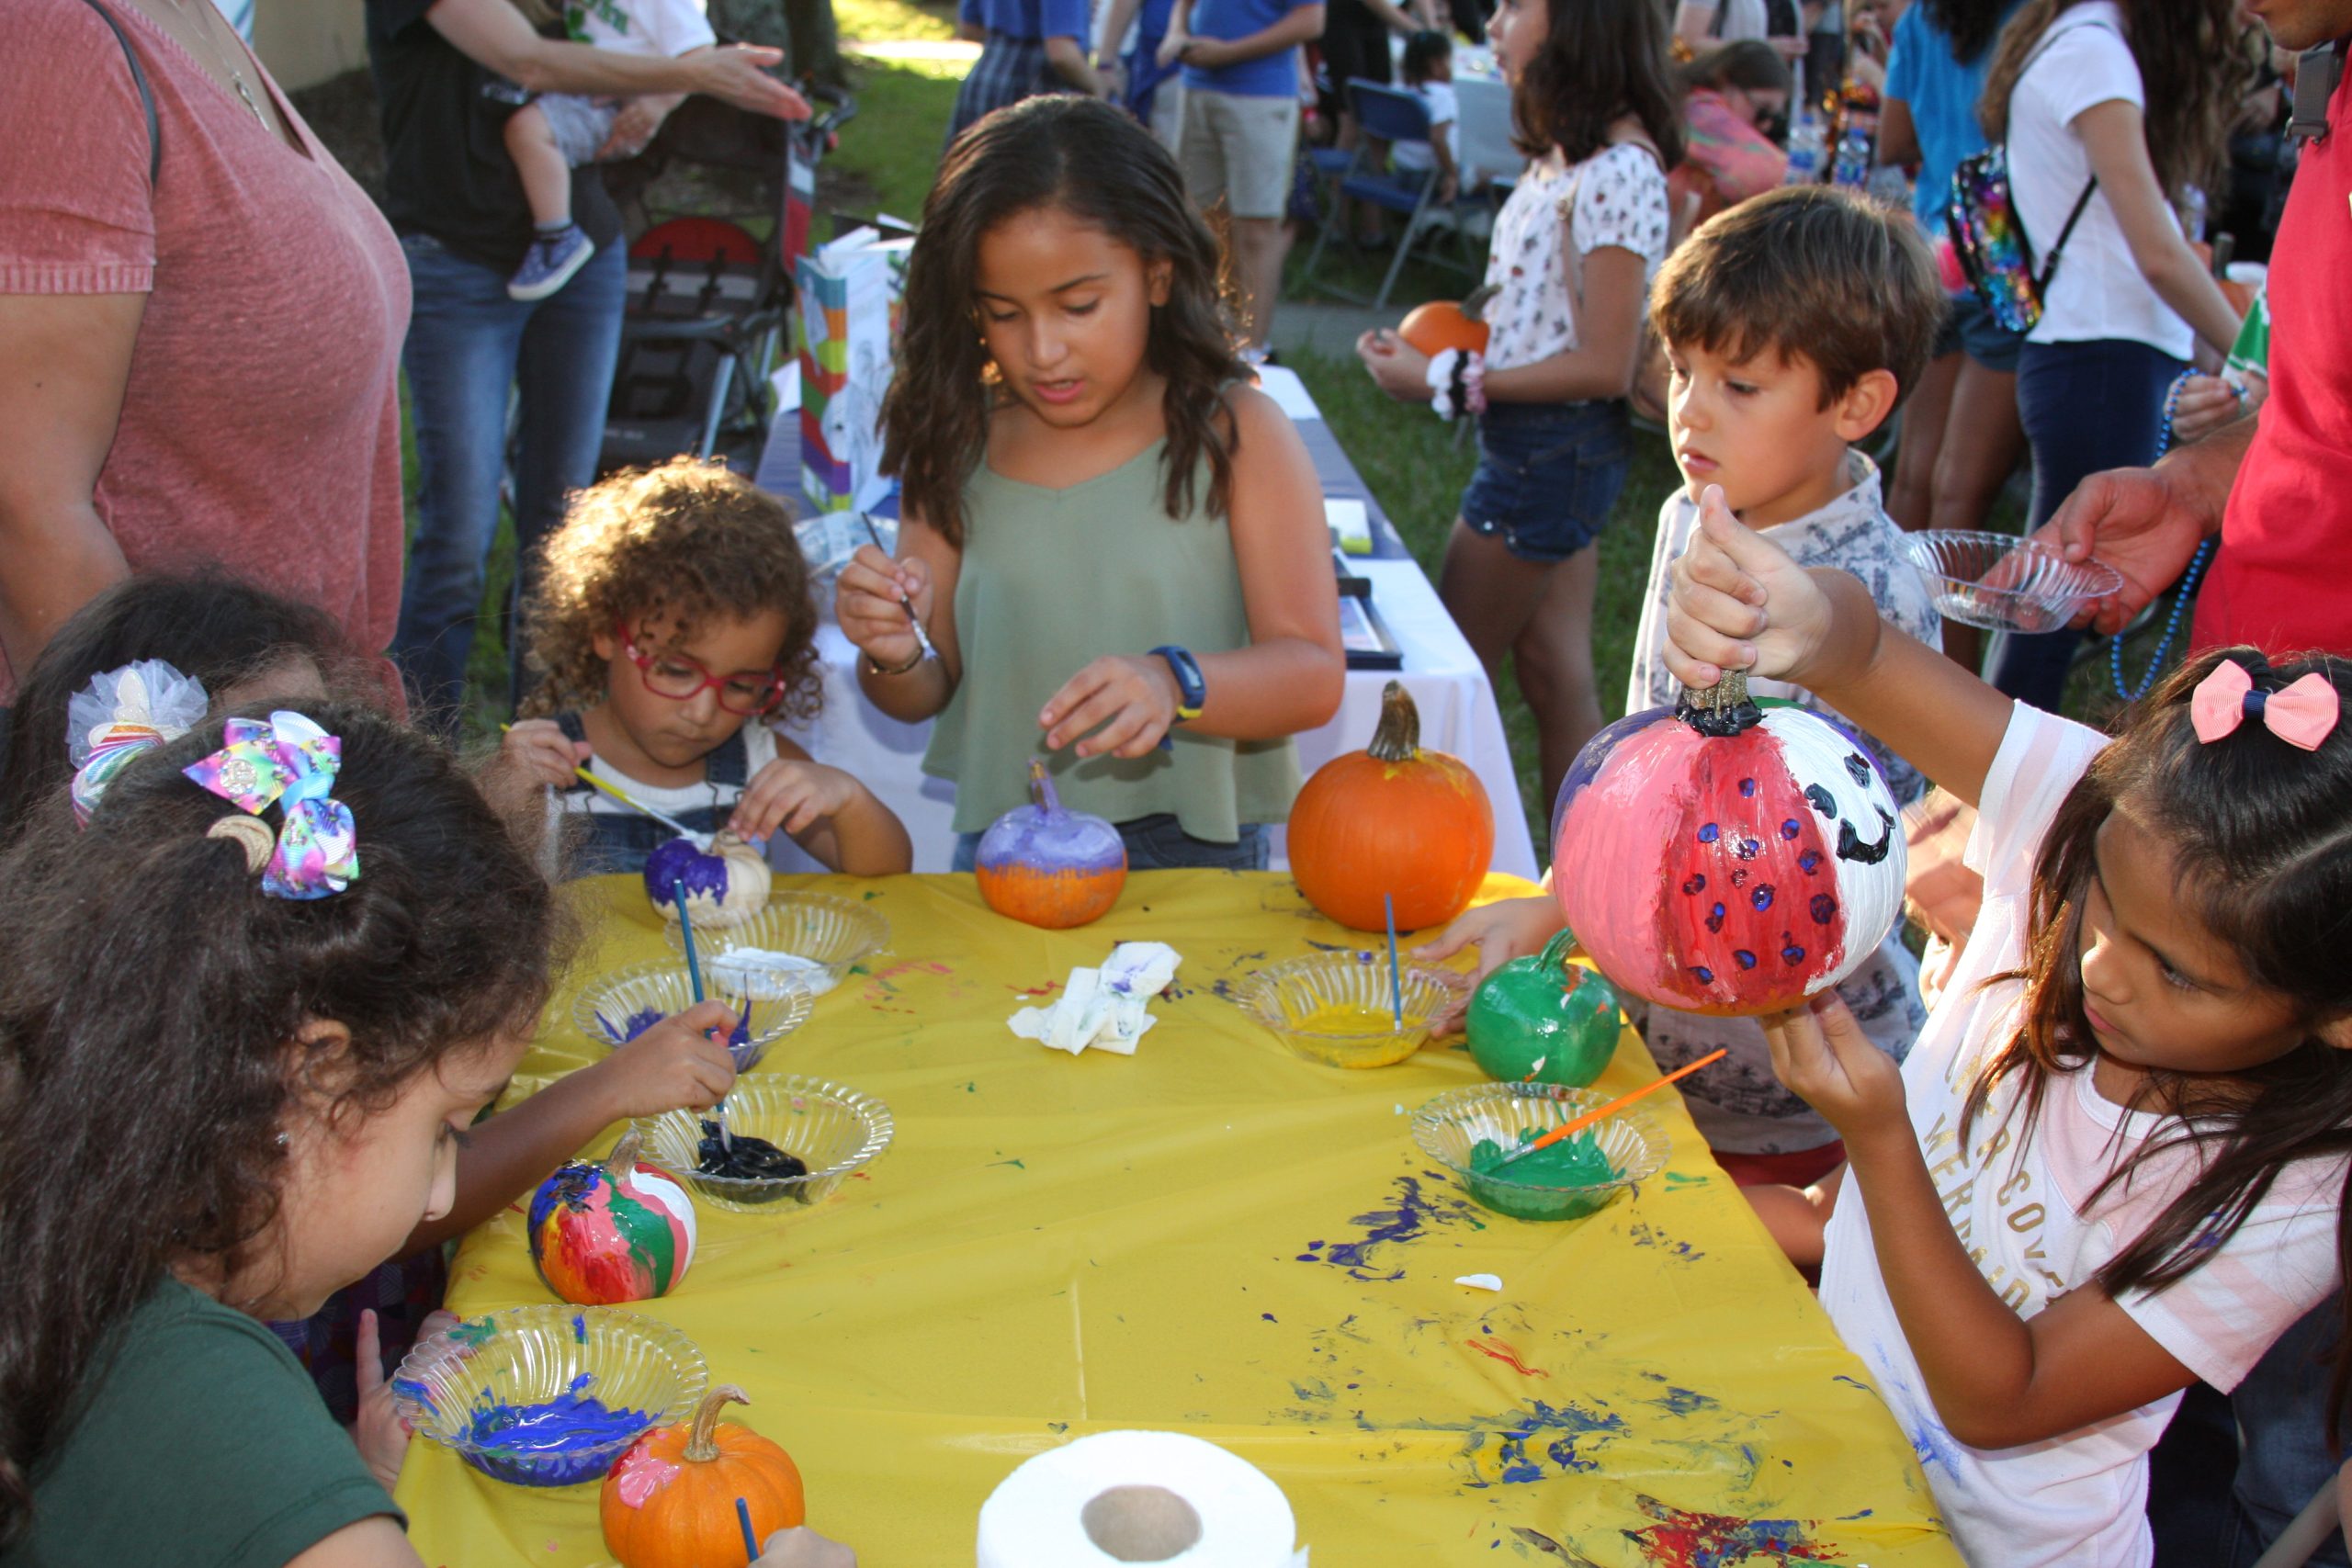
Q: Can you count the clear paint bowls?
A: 7